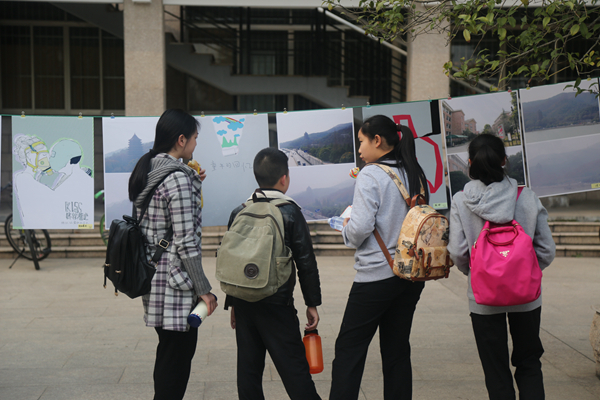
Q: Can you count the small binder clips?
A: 13